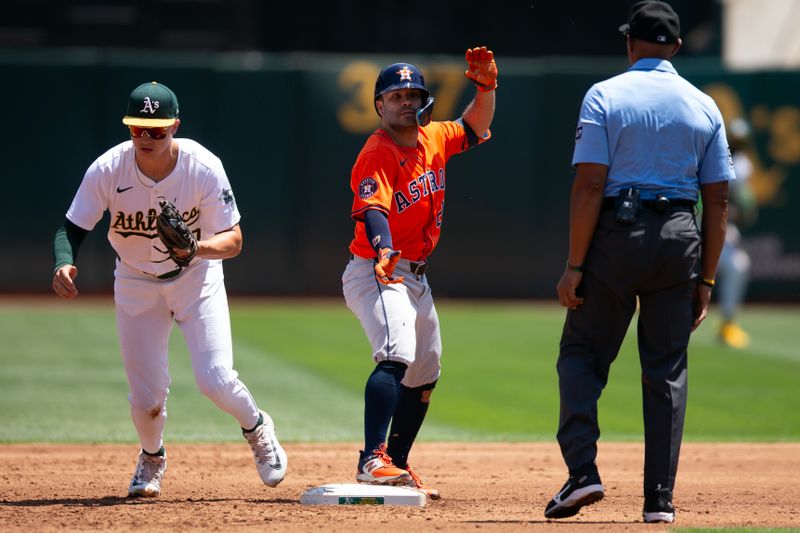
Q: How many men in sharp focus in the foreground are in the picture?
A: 3